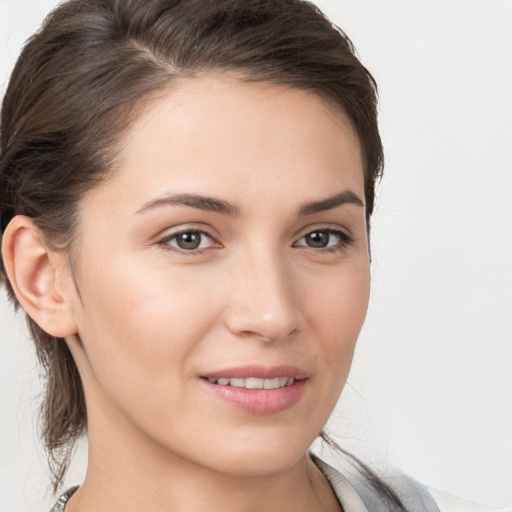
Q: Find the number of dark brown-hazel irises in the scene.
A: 2